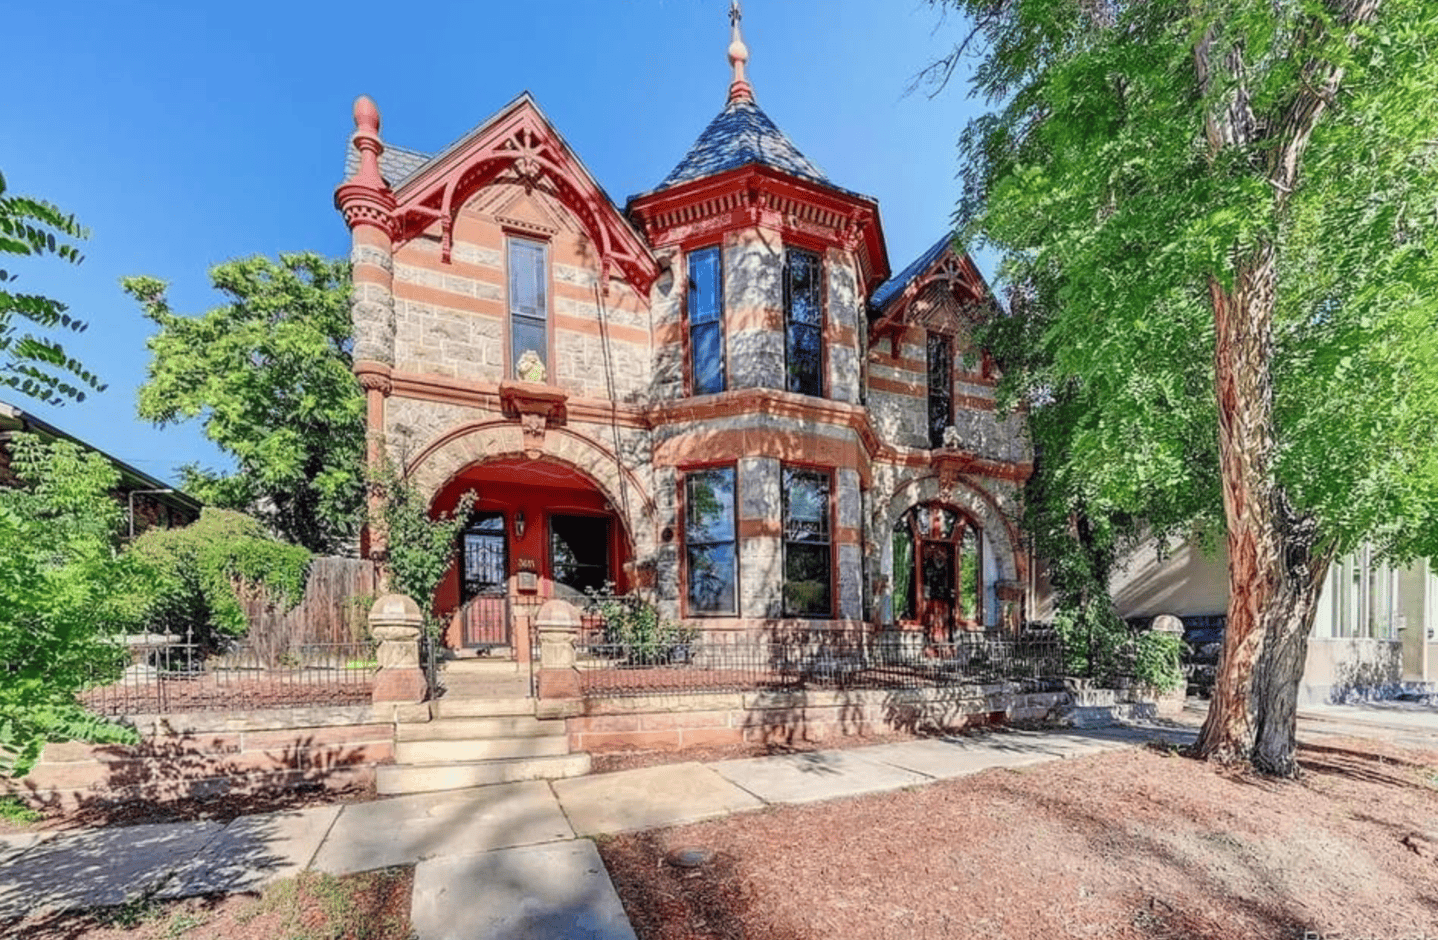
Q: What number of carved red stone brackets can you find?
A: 2